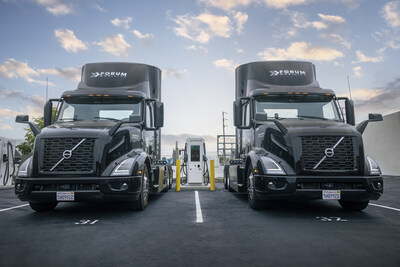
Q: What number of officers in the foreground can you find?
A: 0